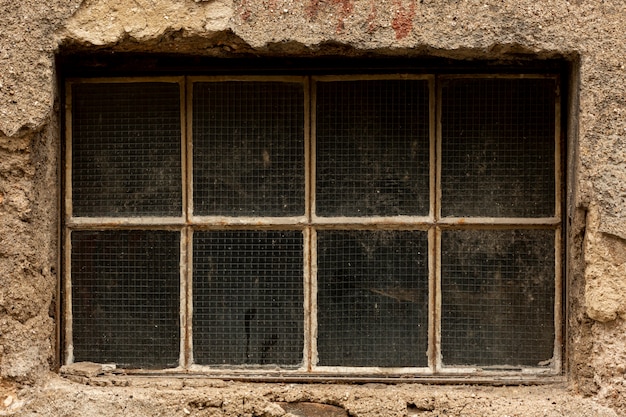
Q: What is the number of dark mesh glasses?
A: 8